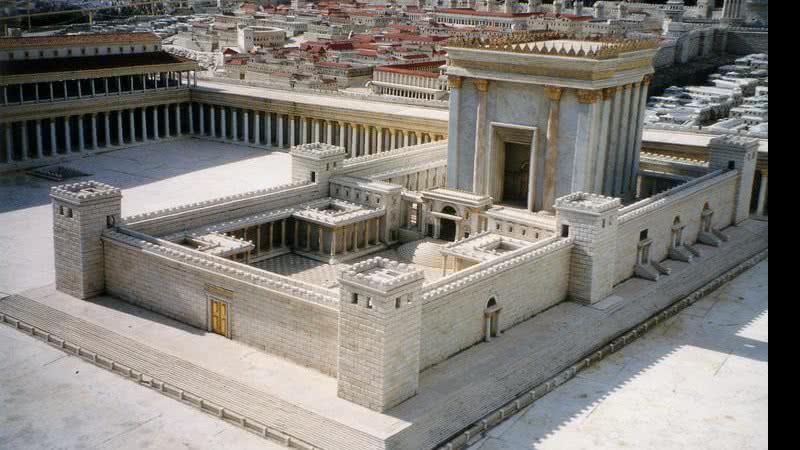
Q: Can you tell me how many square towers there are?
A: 5